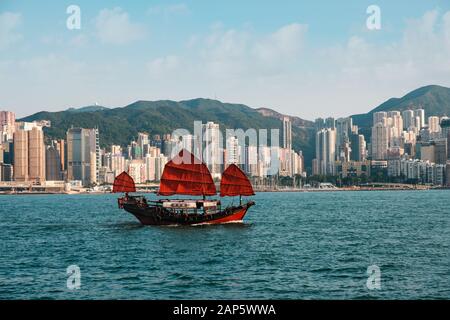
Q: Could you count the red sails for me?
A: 3